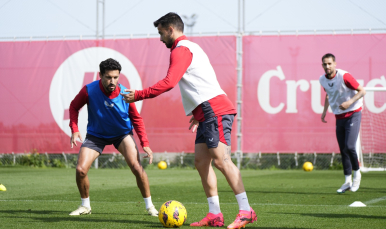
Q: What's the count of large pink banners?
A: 2